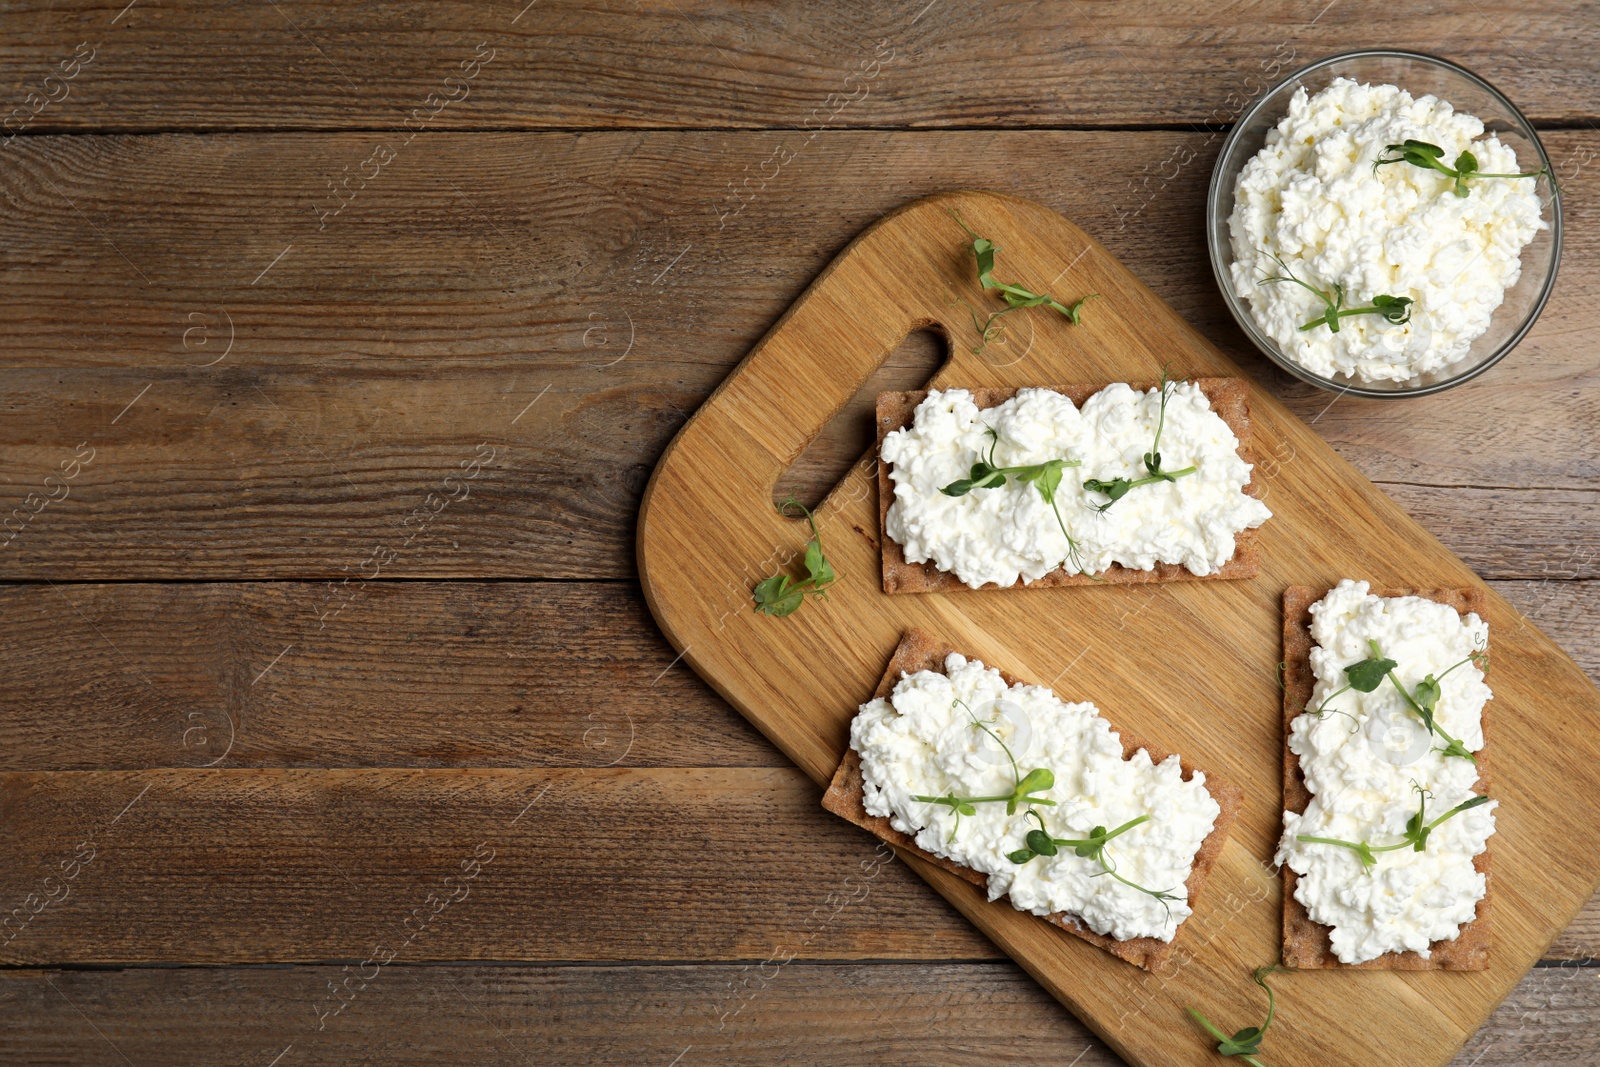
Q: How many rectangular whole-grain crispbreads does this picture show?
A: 3